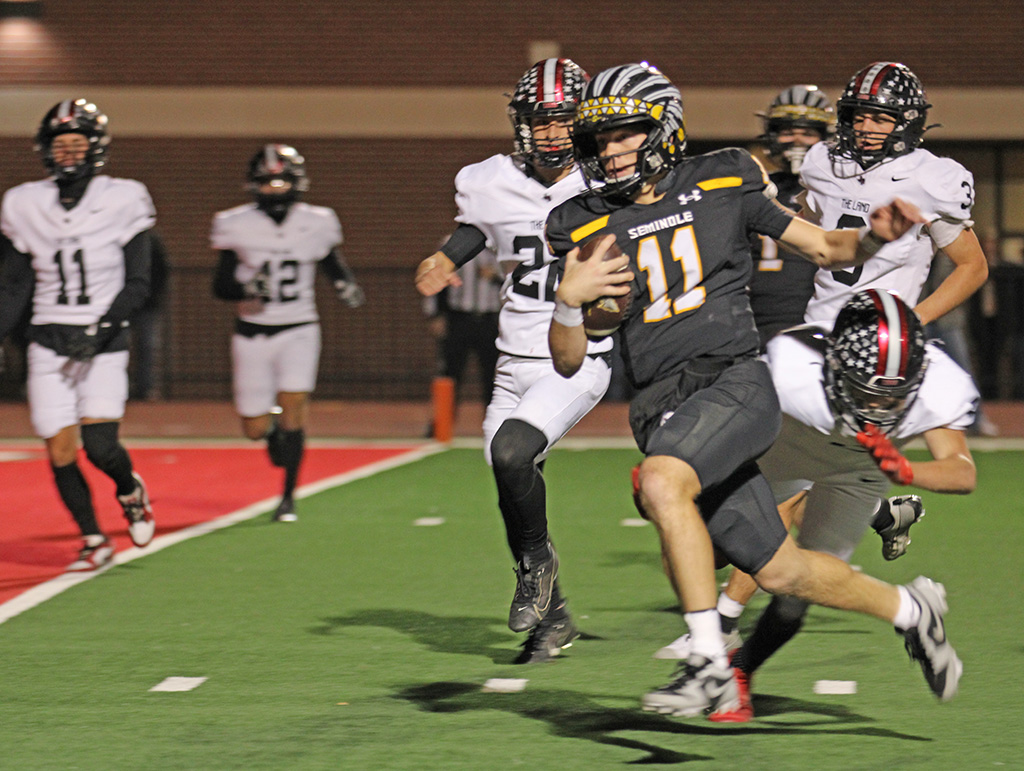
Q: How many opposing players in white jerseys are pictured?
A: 5